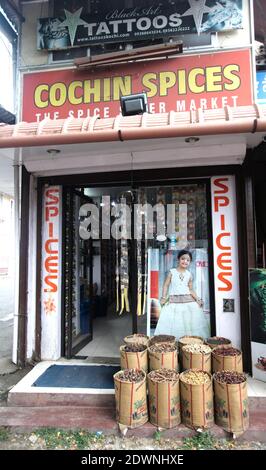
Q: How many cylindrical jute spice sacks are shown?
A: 12